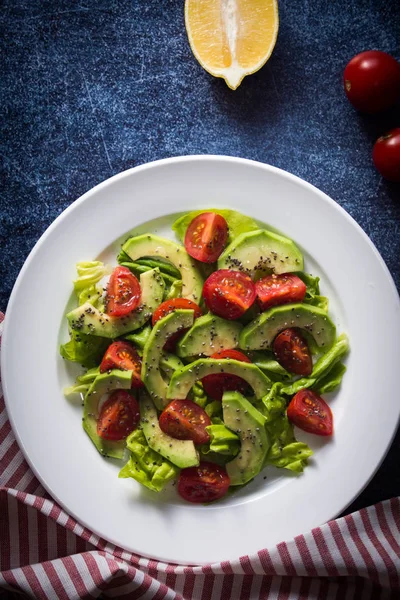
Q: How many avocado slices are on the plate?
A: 10